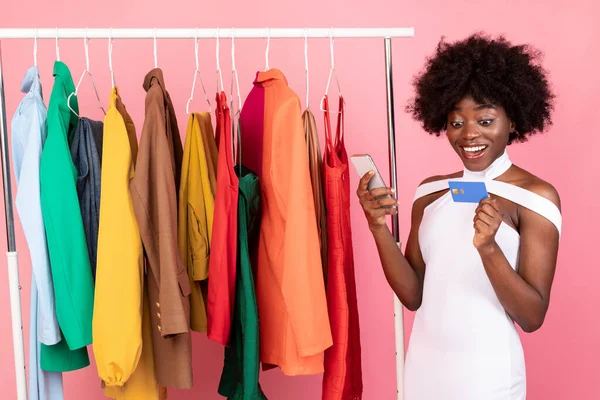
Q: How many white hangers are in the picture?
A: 11